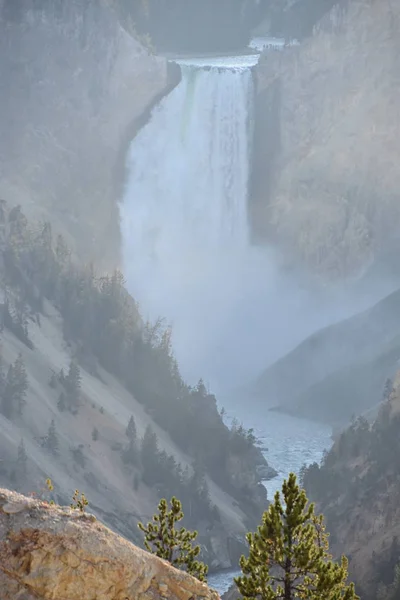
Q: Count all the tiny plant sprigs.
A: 2